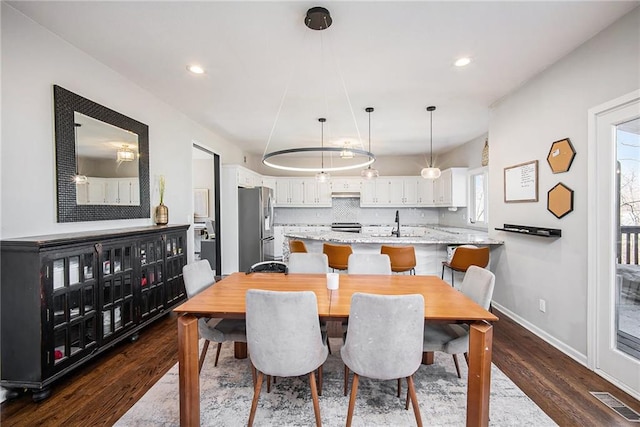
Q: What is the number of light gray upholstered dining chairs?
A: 6